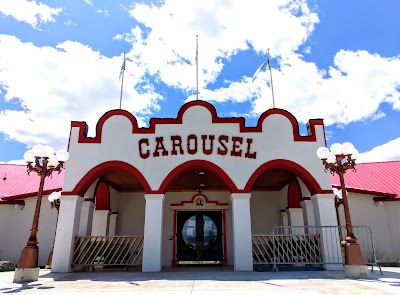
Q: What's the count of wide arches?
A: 3